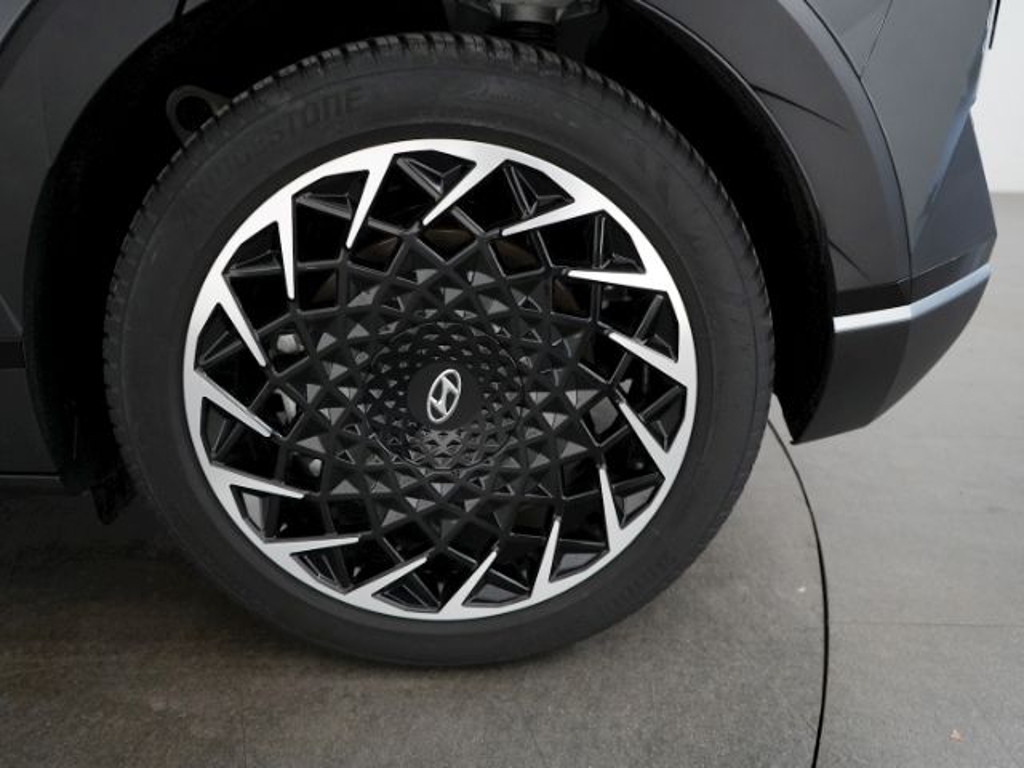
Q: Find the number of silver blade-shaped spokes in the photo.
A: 15